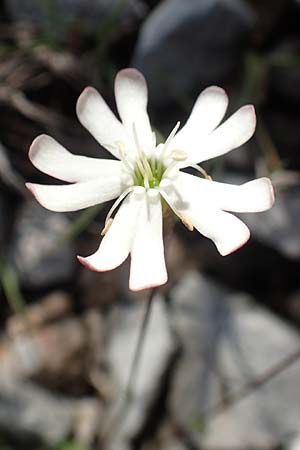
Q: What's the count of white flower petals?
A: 10